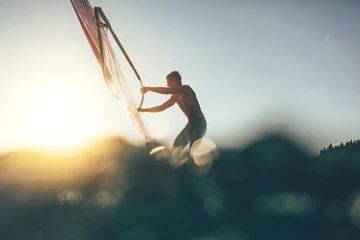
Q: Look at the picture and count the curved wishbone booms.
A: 1